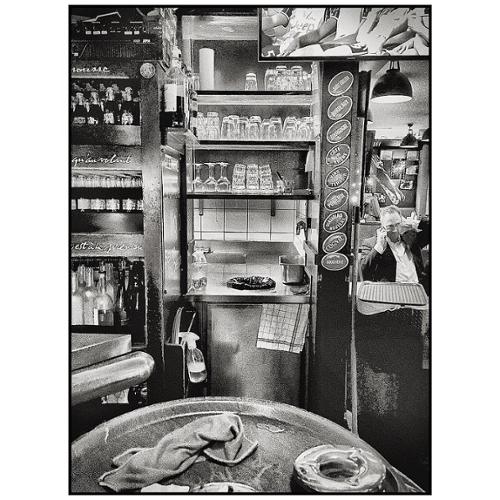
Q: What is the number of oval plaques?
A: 9